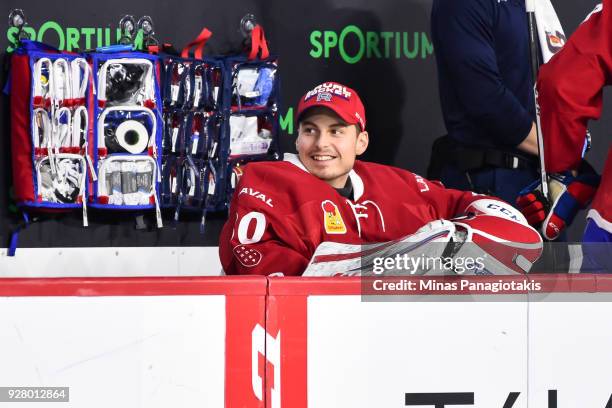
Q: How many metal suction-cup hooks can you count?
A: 4